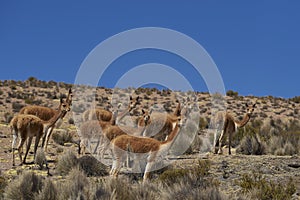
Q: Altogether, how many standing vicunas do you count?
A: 8